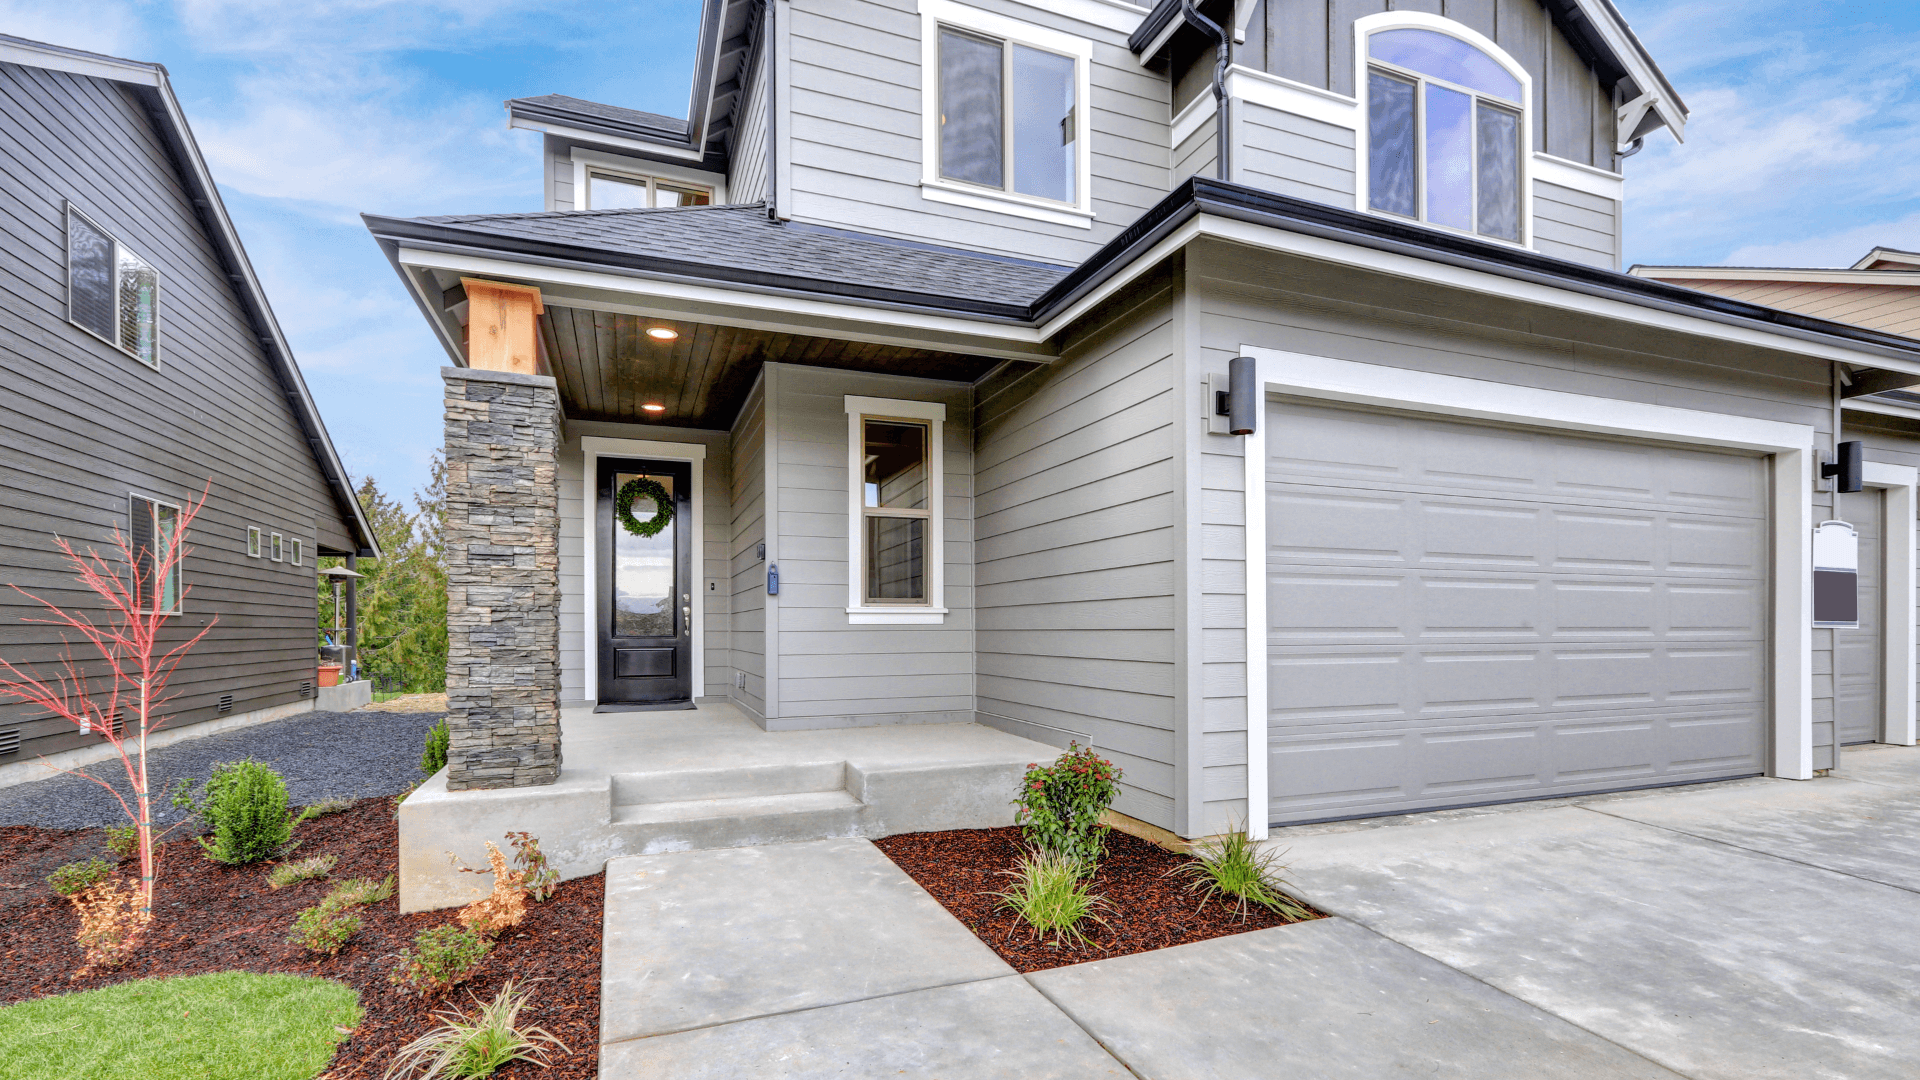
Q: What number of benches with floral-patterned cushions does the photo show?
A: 0